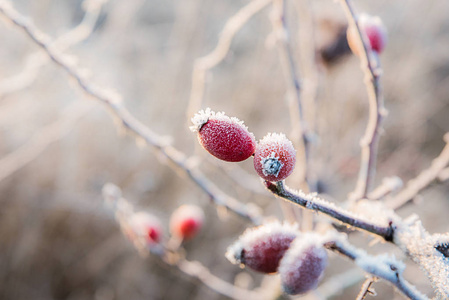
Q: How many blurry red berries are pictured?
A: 3